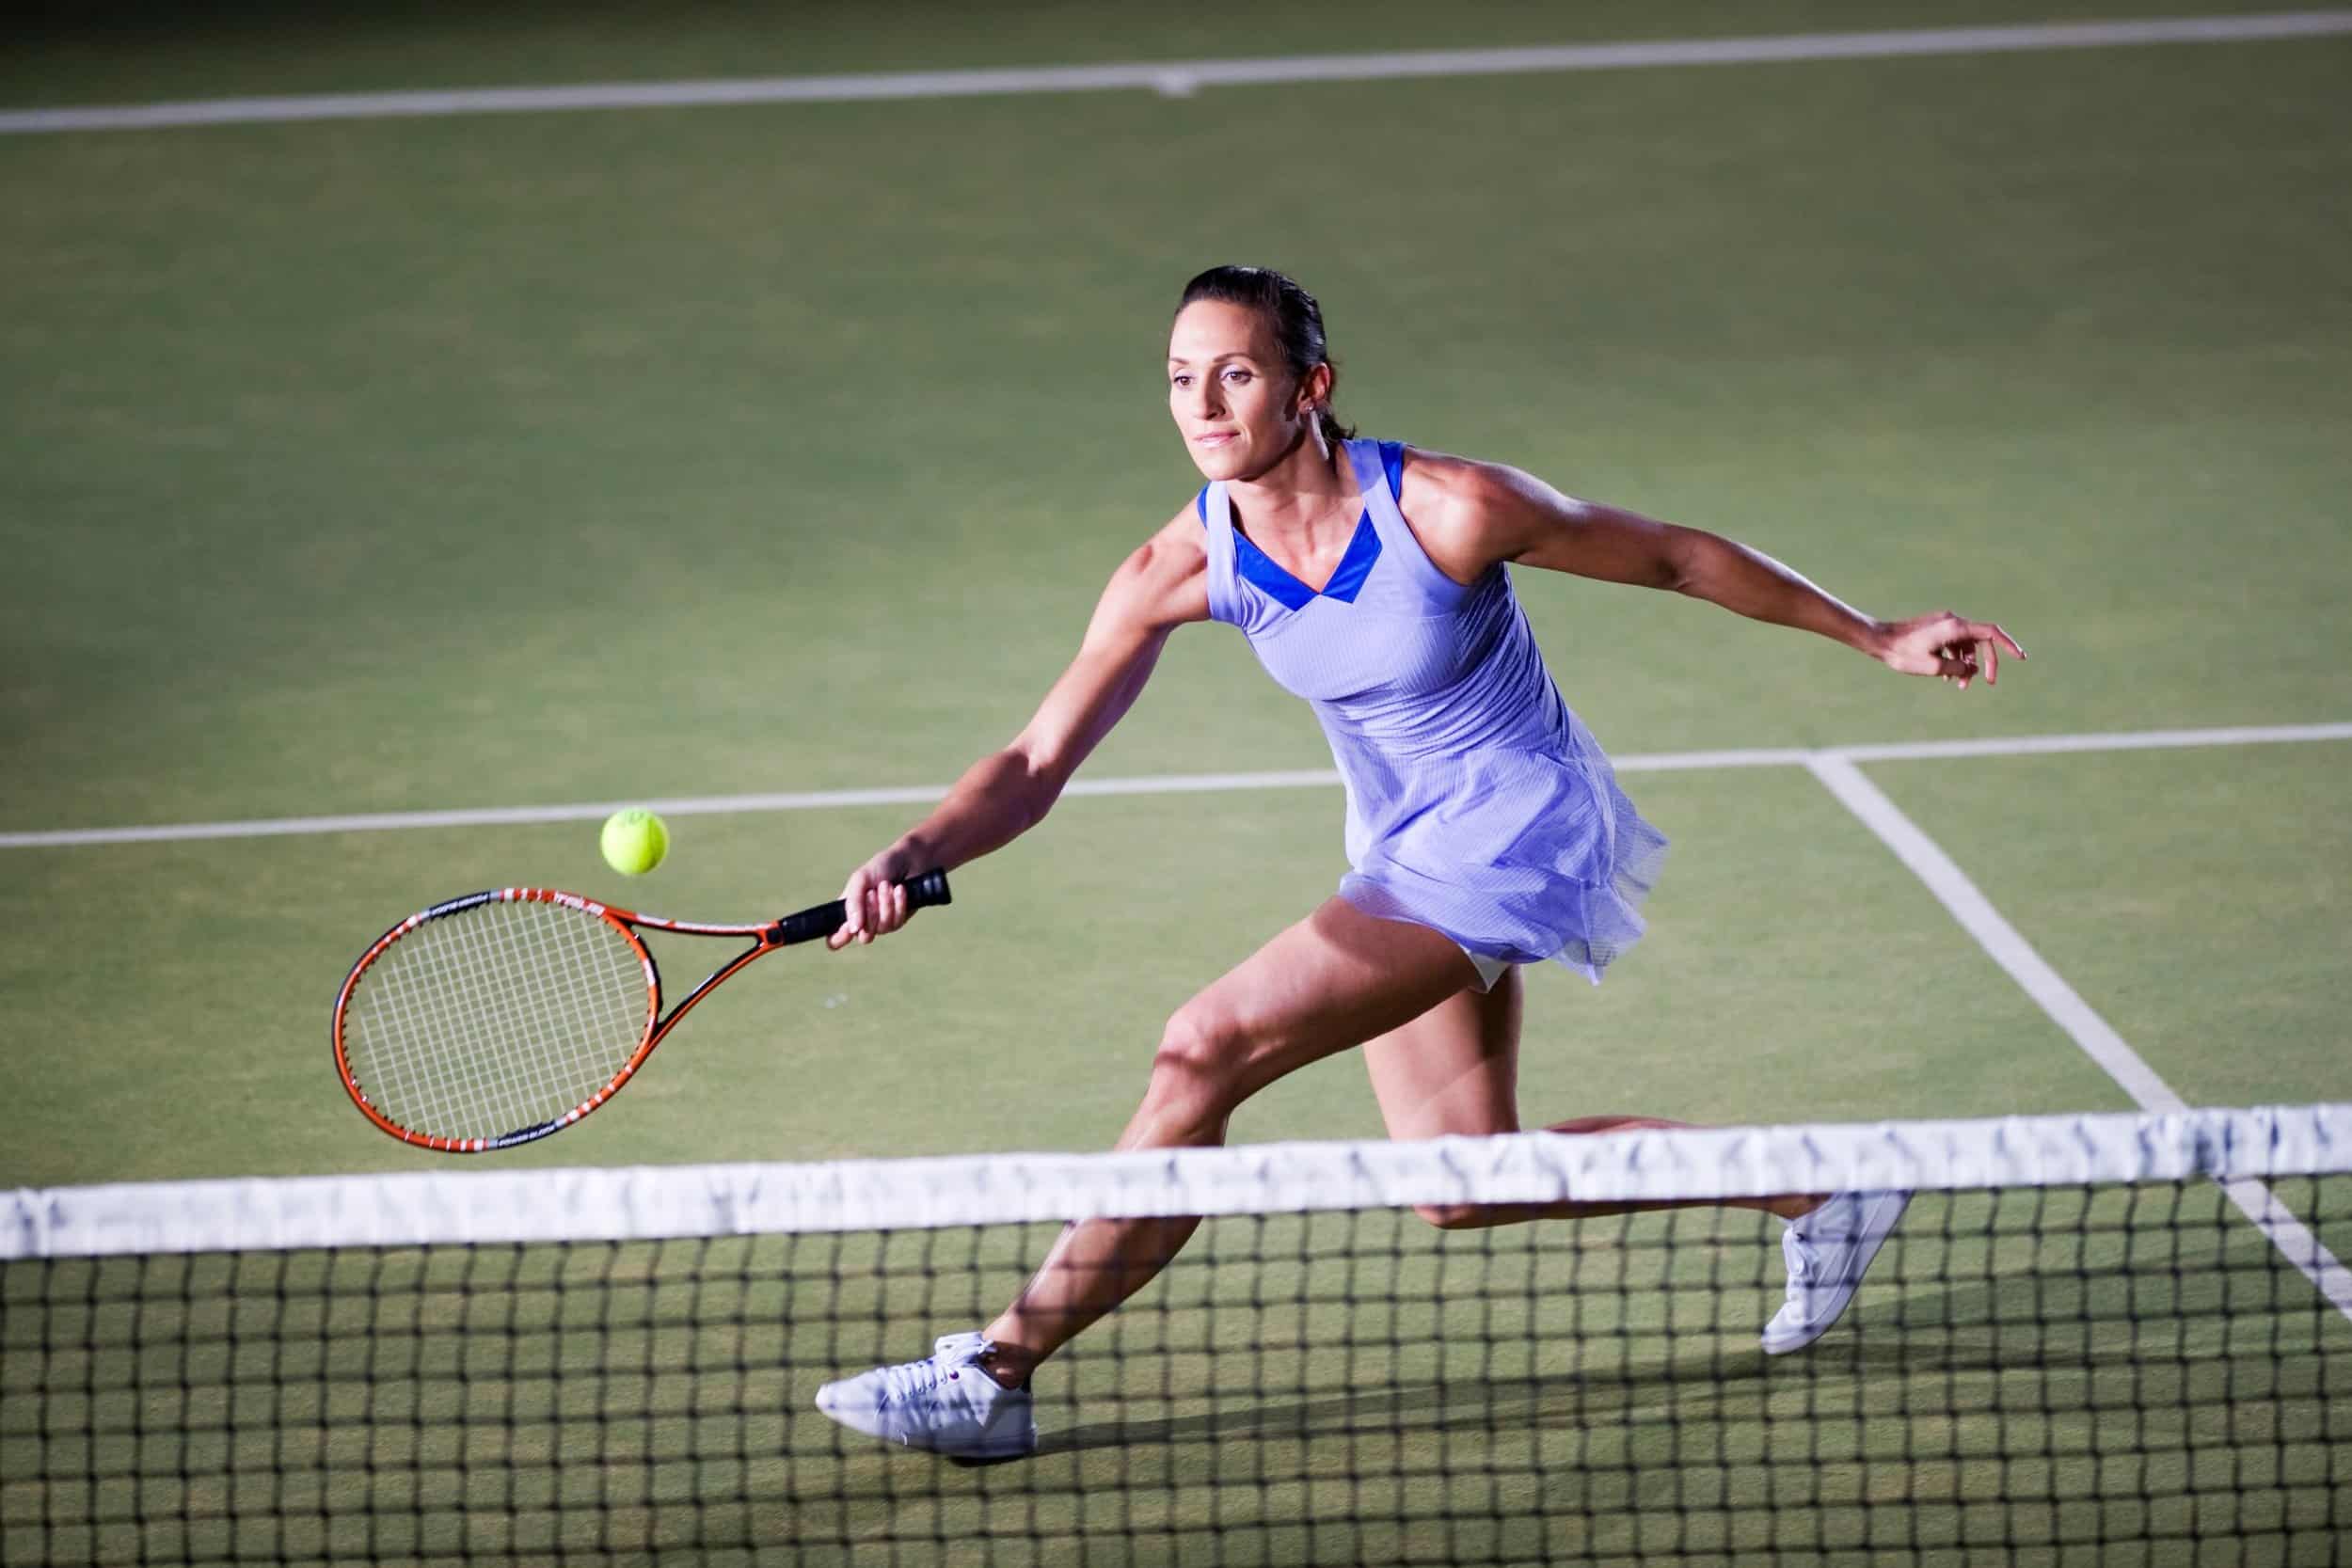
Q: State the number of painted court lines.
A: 3